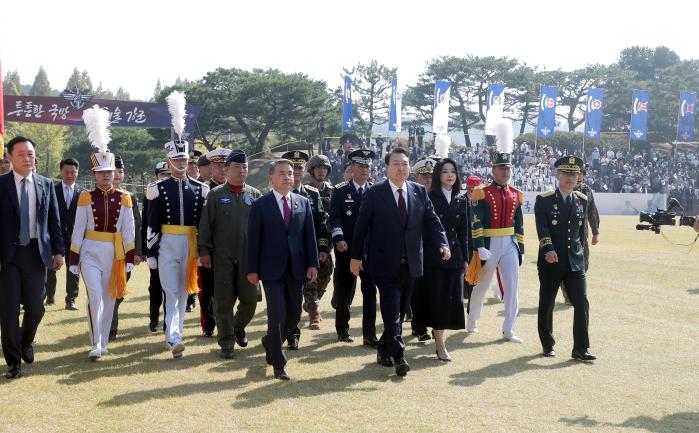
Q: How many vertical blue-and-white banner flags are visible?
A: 8